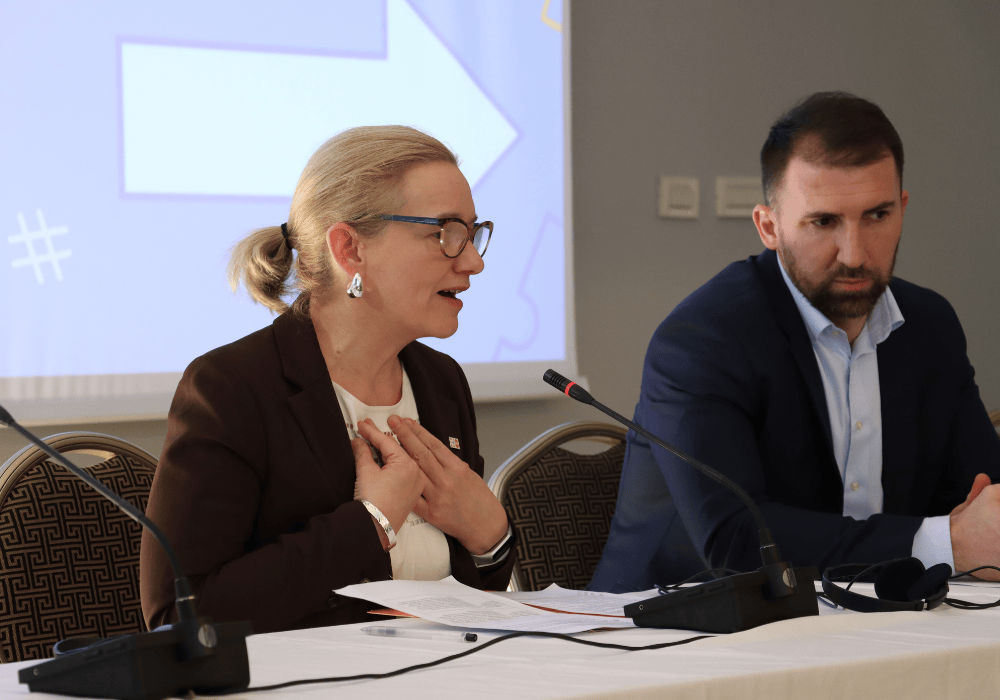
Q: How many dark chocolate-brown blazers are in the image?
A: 1